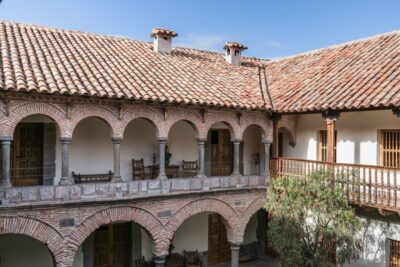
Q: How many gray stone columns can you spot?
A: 9